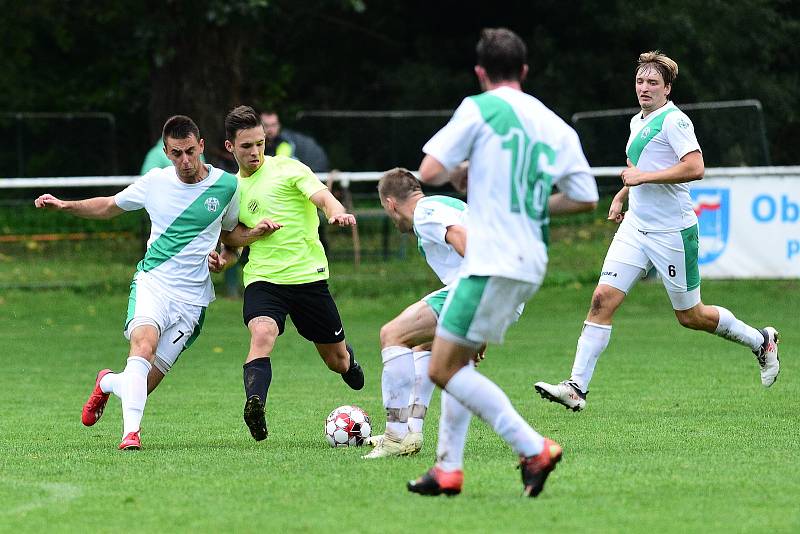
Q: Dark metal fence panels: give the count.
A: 3